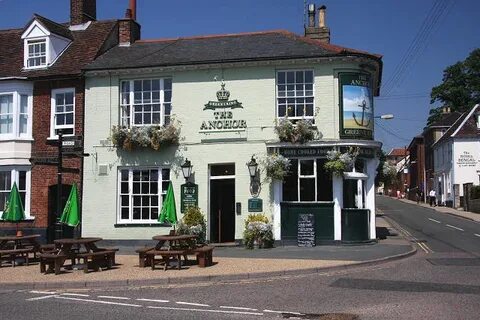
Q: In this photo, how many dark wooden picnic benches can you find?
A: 3